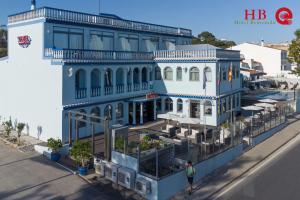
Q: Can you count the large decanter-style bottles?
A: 0